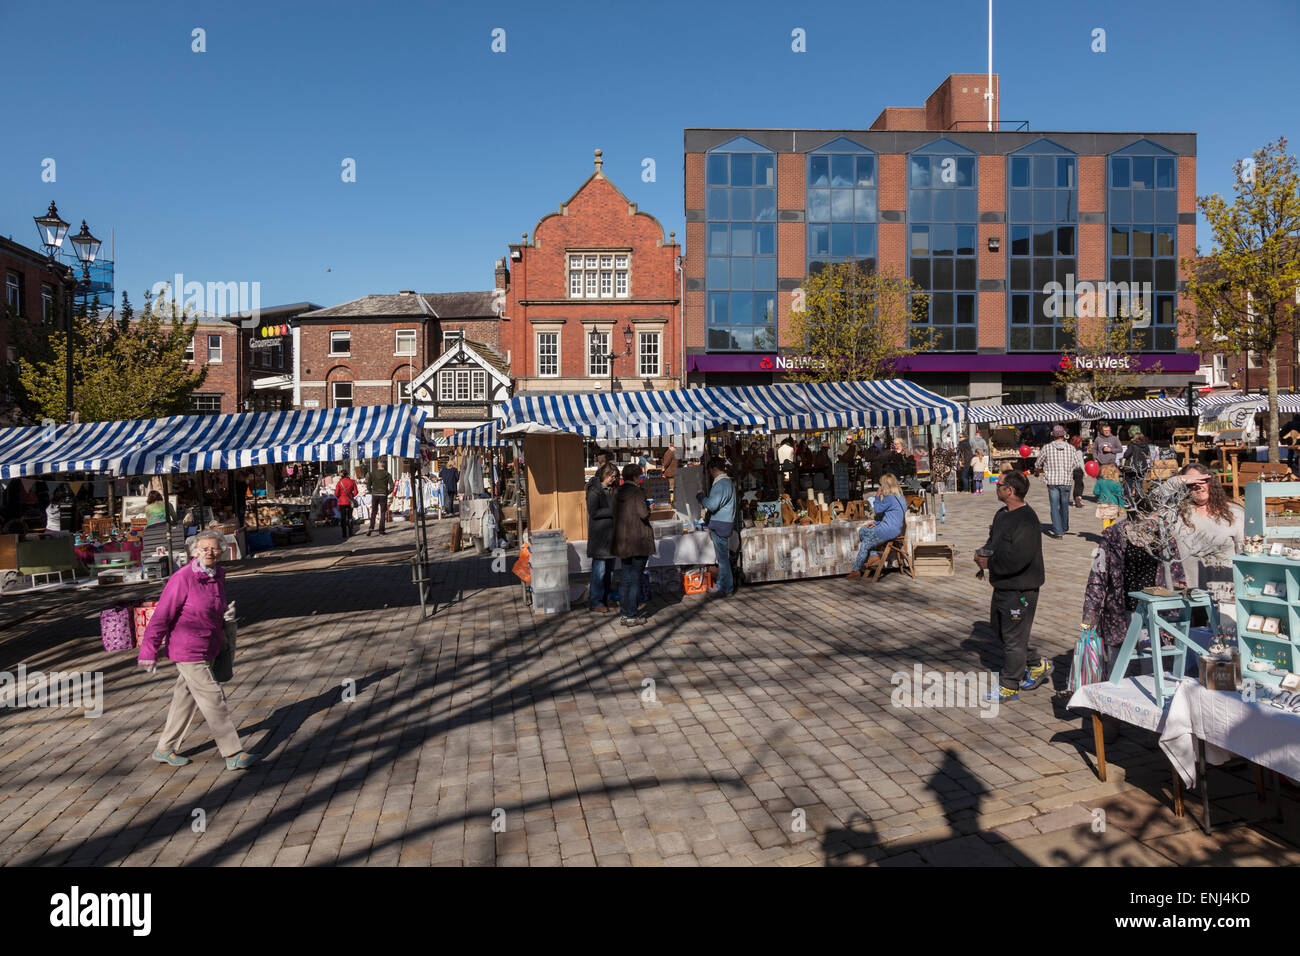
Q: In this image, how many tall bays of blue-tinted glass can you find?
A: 5